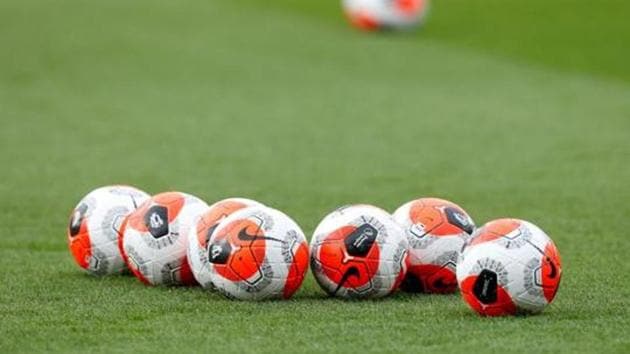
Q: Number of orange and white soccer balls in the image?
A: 8